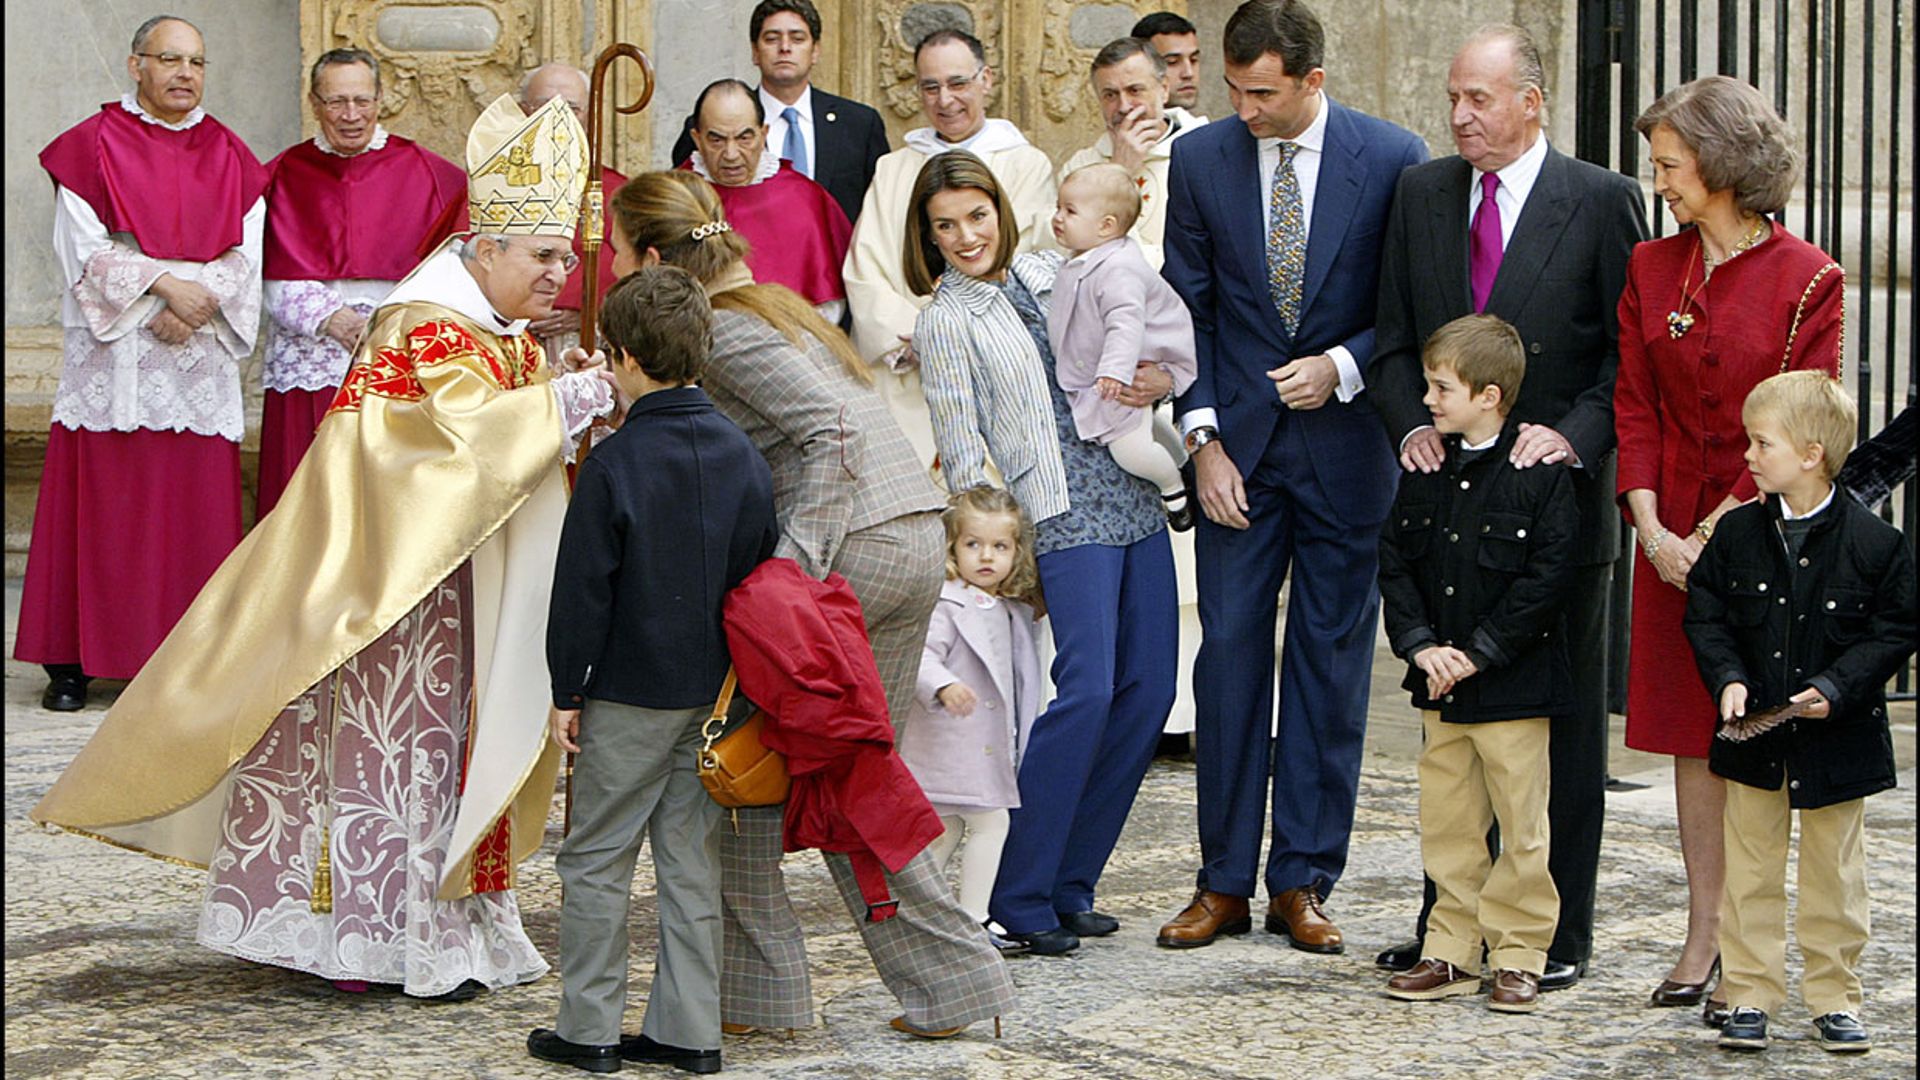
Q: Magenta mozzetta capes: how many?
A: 4